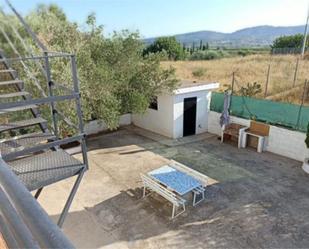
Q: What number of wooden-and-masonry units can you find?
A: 2